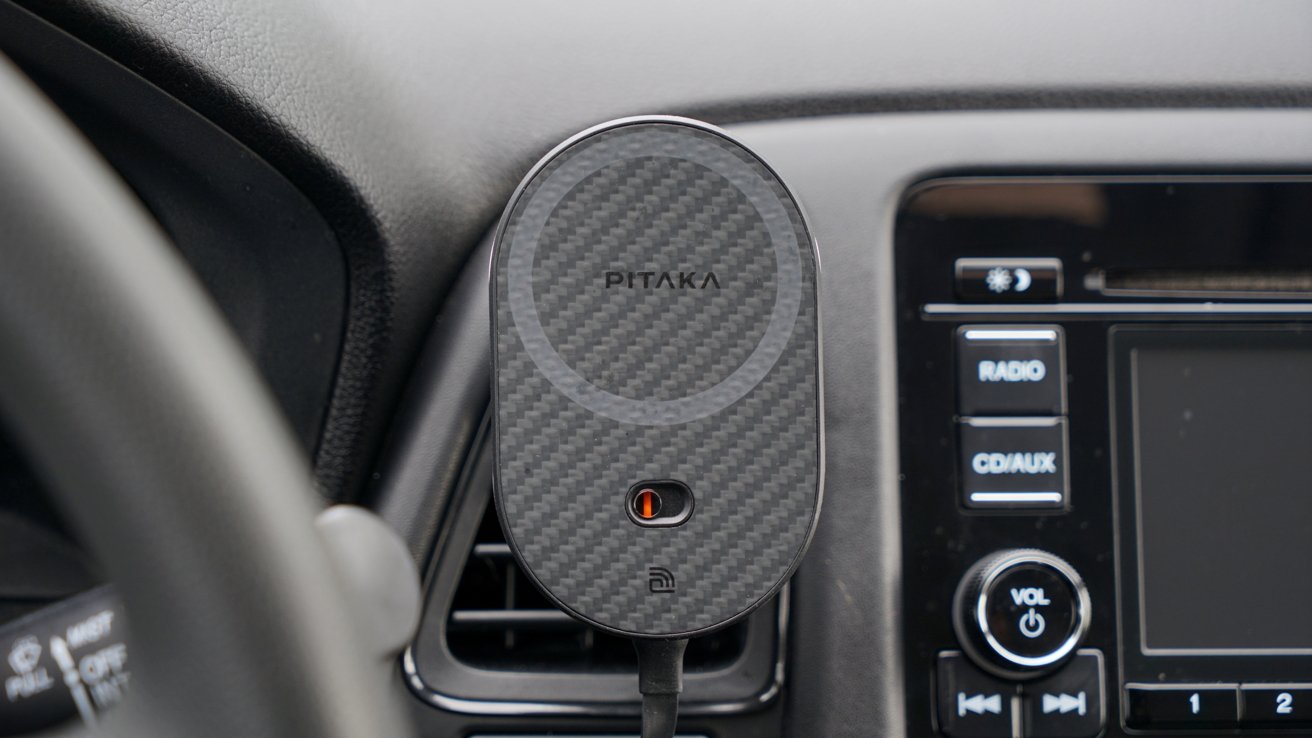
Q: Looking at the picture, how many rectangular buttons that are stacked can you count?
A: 2